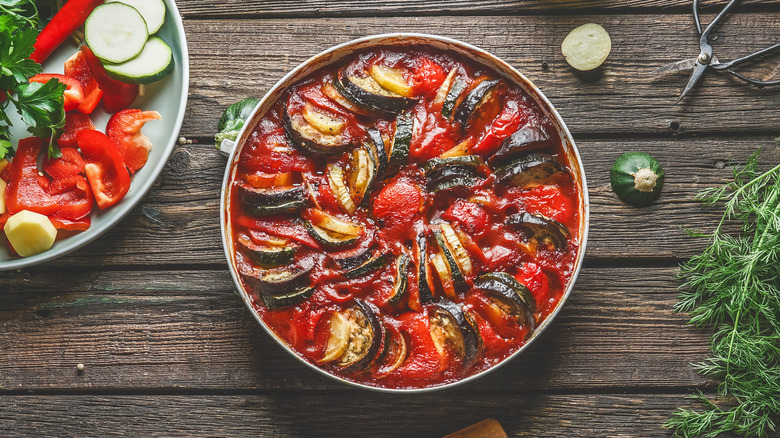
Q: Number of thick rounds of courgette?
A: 3